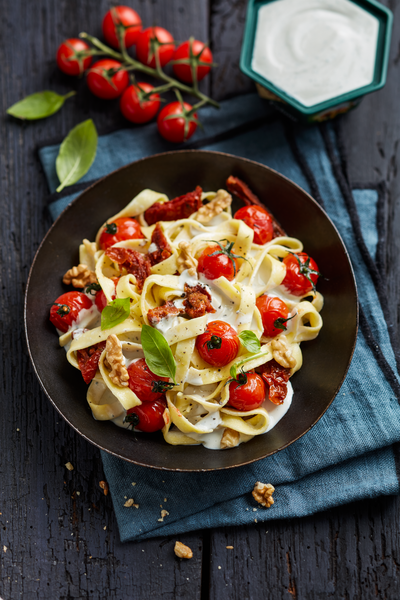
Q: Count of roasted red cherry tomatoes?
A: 11